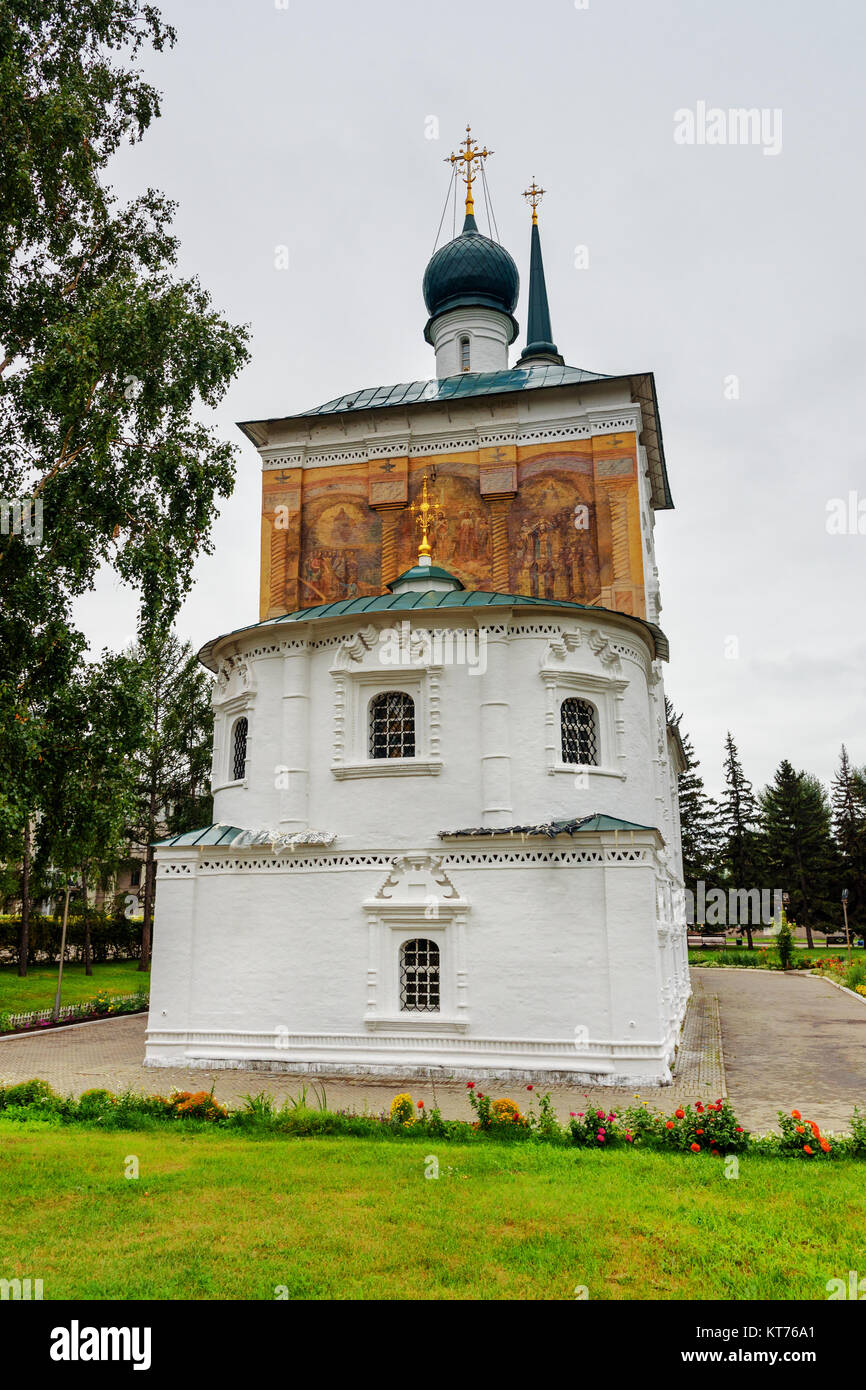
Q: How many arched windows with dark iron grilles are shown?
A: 4